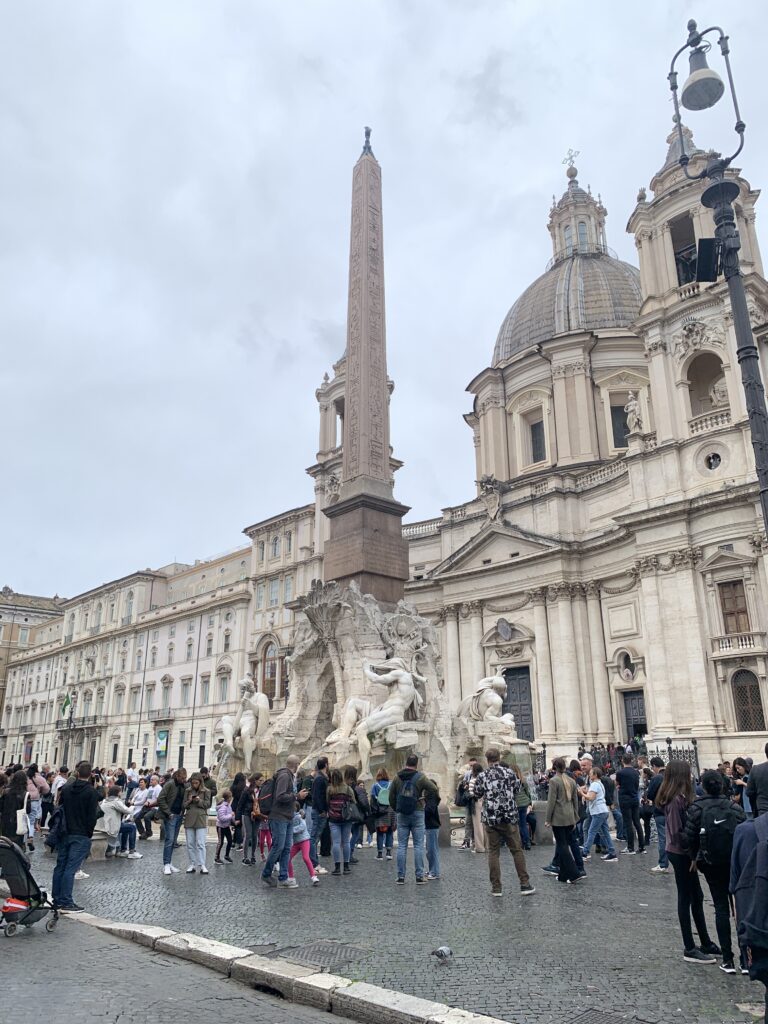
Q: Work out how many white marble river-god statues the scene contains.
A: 3